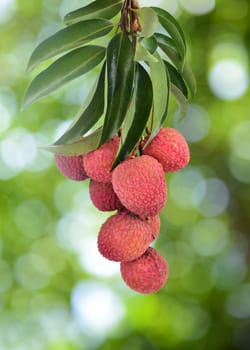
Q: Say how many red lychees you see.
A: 8